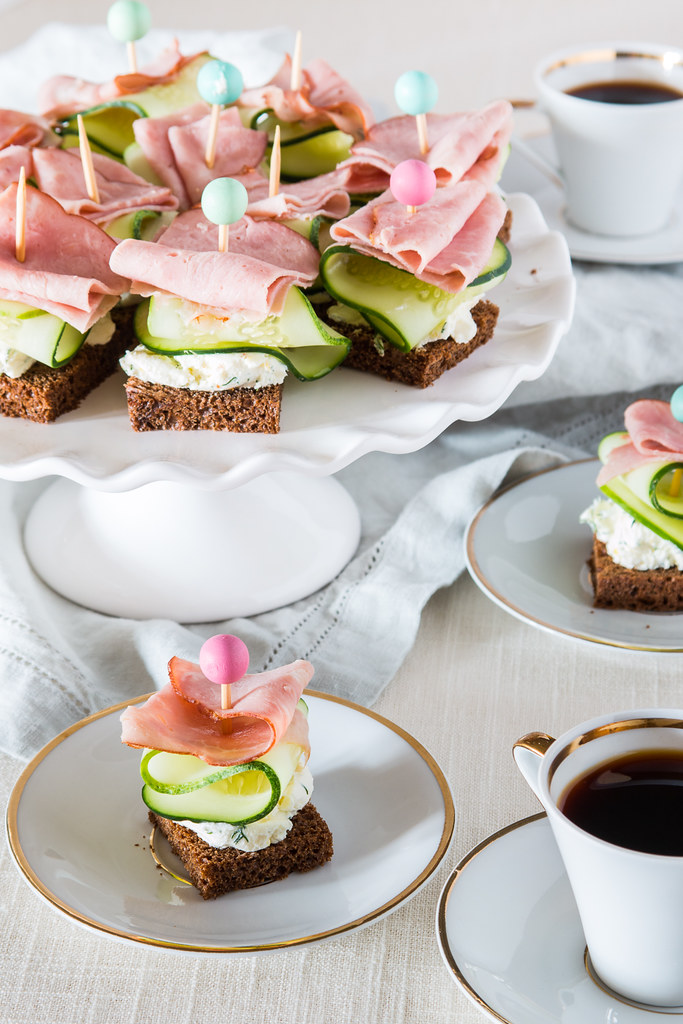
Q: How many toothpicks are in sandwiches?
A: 11